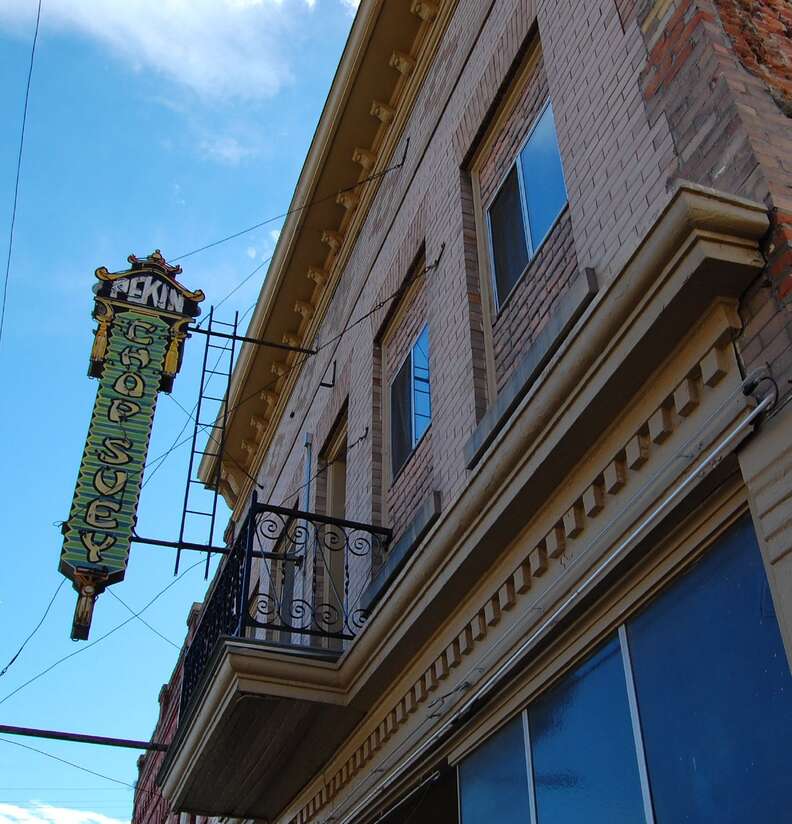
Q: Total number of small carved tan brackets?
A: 13